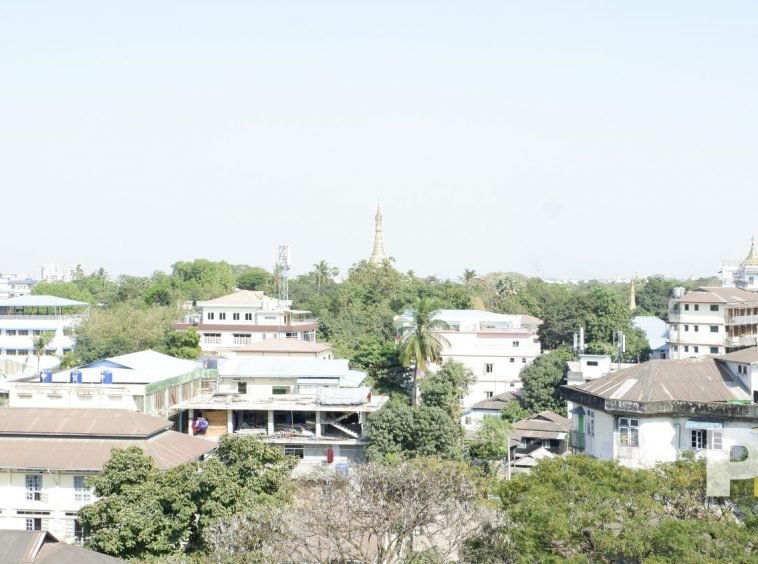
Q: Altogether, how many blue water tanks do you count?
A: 3